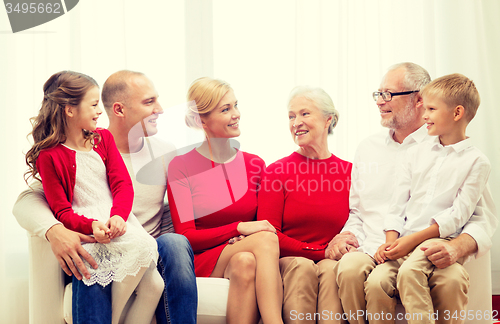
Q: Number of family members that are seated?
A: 6